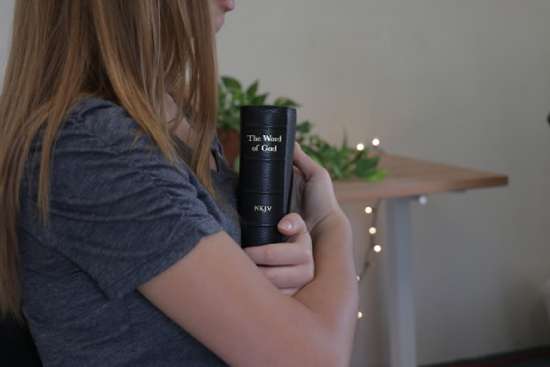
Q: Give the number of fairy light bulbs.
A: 7